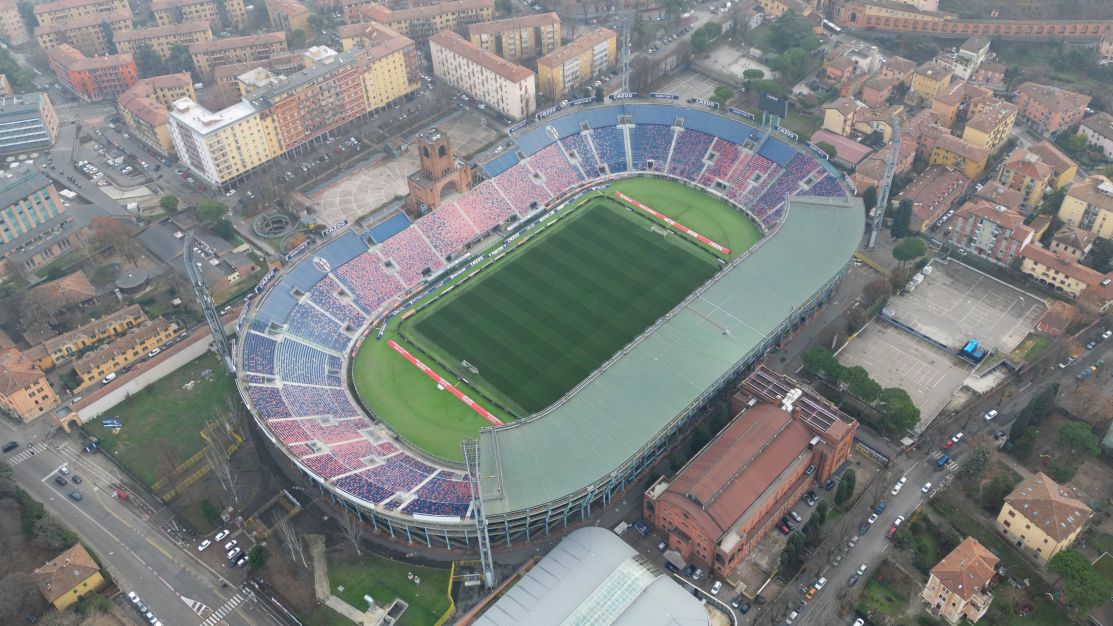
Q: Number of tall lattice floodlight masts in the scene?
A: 4